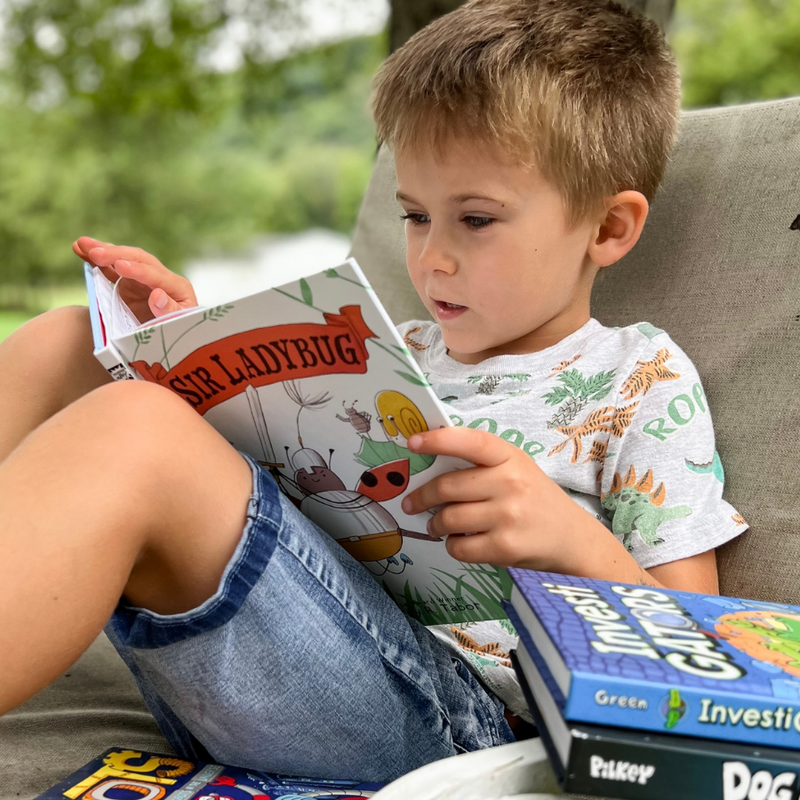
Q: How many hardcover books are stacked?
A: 2